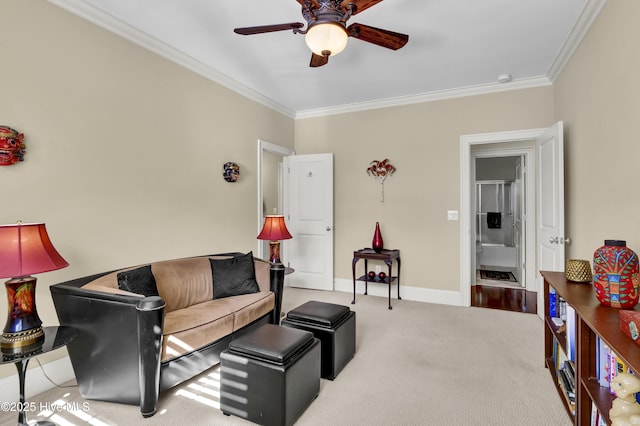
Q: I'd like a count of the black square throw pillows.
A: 2